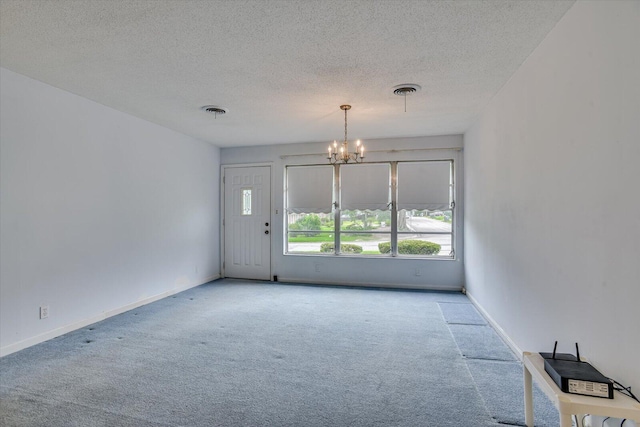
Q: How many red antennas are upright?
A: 0